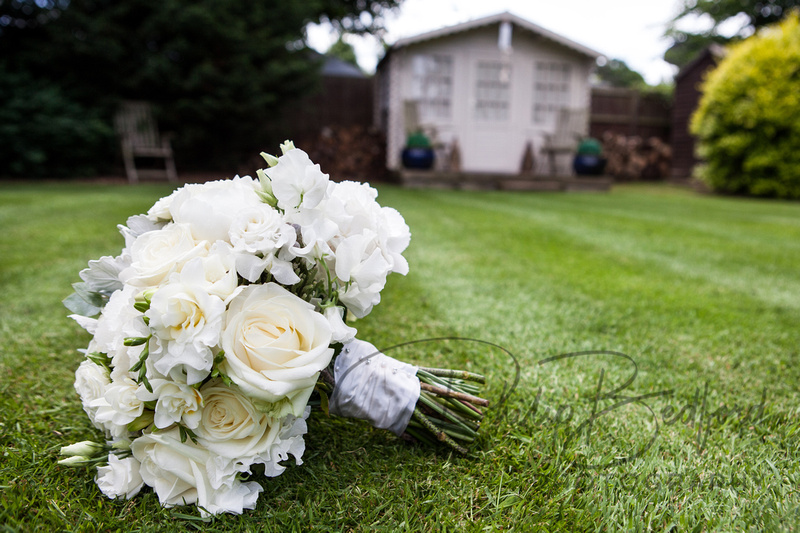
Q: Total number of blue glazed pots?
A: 2